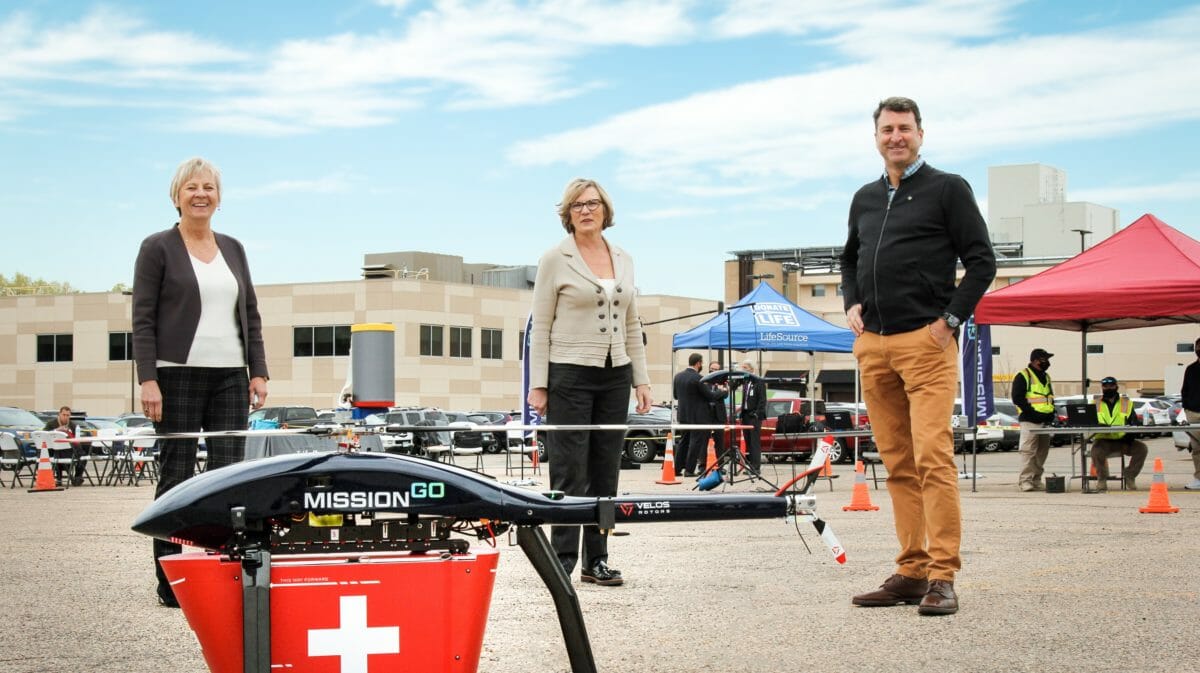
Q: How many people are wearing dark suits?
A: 3